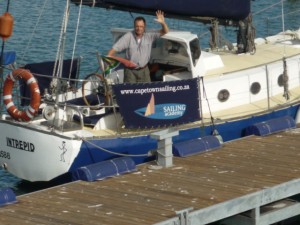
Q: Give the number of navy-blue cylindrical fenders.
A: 4